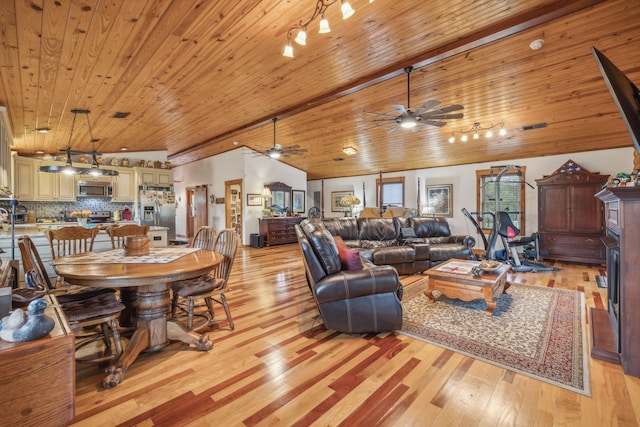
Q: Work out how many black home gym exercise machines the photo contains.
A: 1